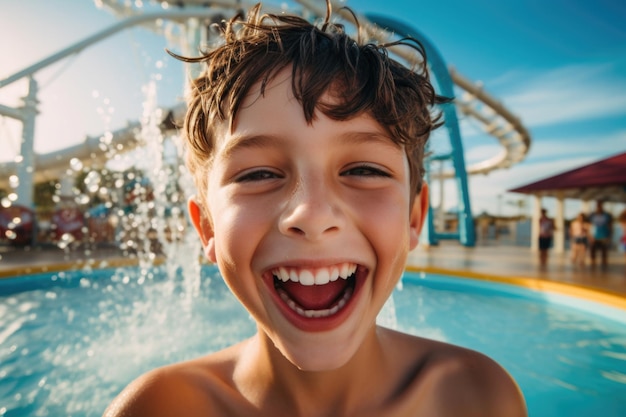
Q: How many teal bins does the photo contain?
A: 0